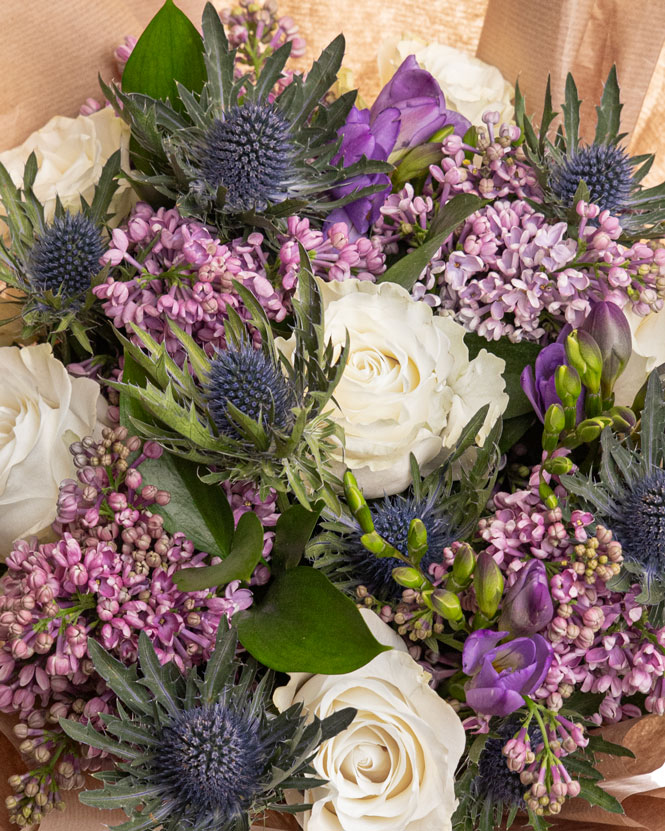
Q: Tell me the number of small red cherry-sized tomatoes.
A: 0